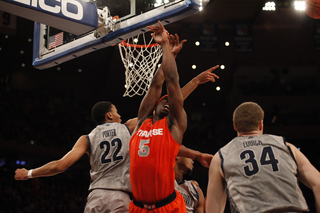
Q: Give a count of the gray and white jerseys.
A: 3